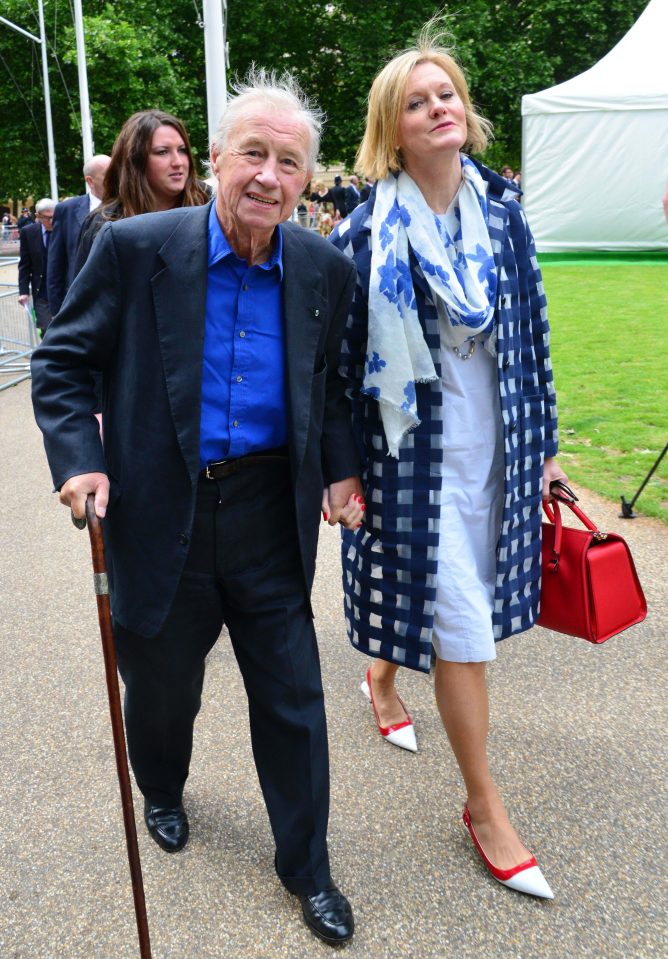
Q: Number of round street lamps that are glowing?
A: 0